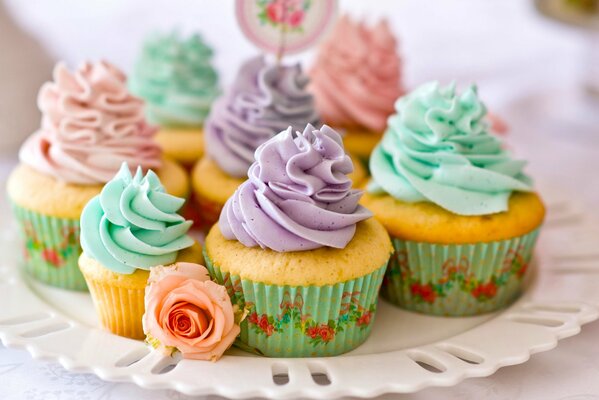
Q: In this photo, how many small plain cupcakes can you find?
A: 1